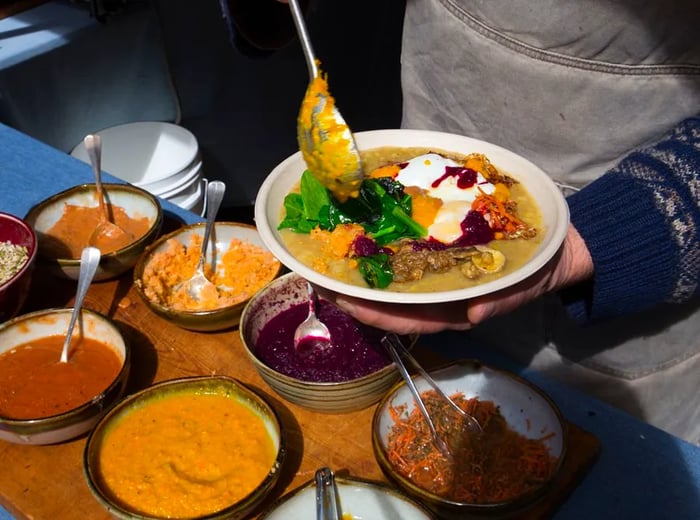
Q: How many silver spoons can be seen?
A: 5